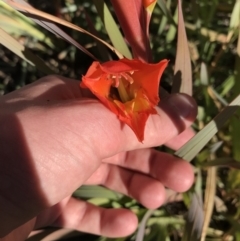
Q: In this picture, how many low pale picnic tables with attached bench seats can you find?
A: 0